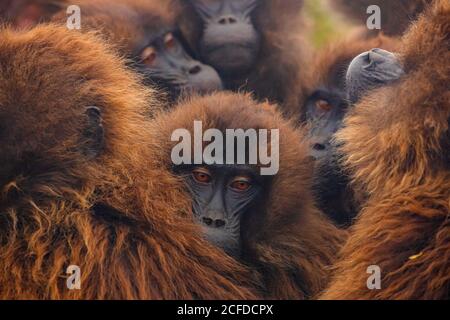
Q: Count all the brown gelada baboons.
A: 6